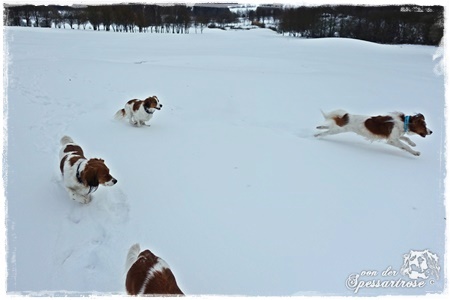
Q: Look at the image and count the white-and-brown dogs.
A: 4